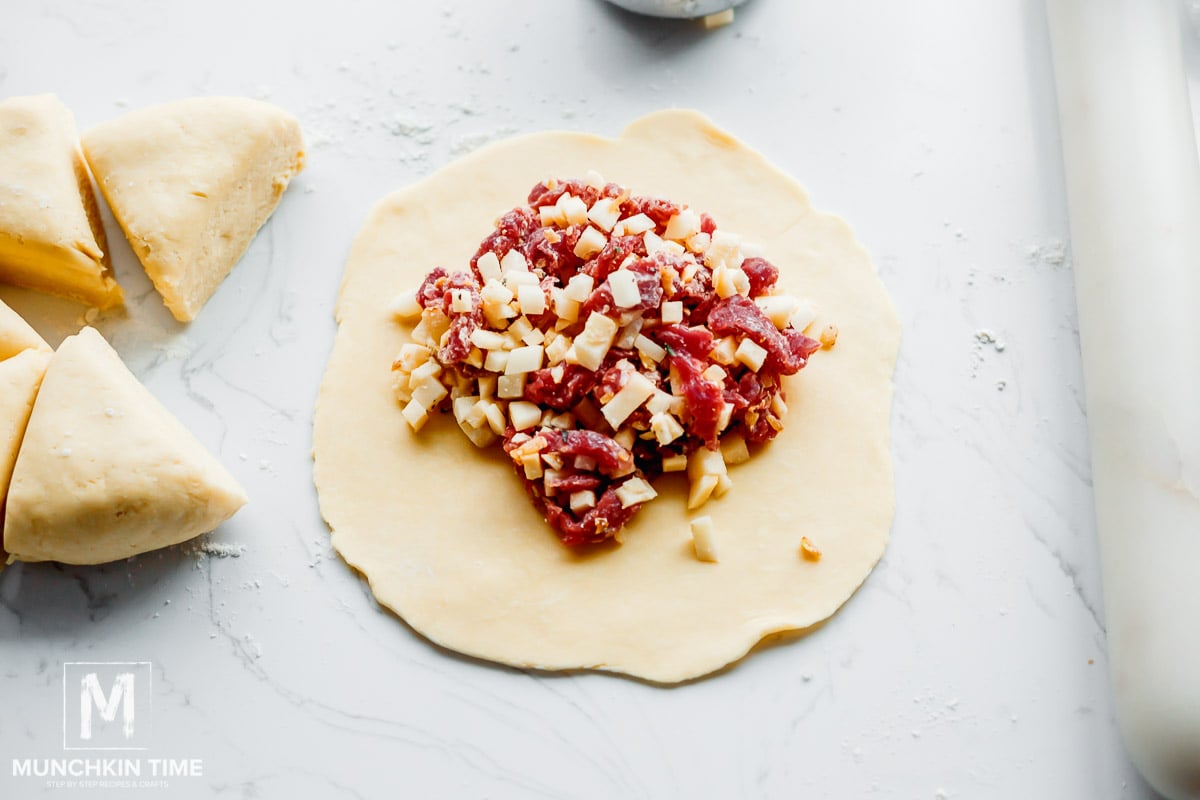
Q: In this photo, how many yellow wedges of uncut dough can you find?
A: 5